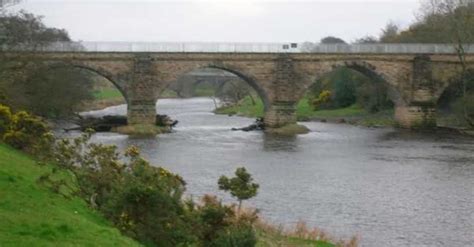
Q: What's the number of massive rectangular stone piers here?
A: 3